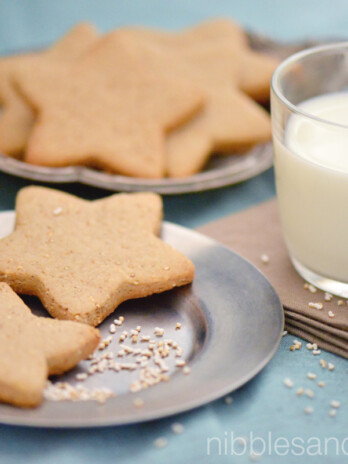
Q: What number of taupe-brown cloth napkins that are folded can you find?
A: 1